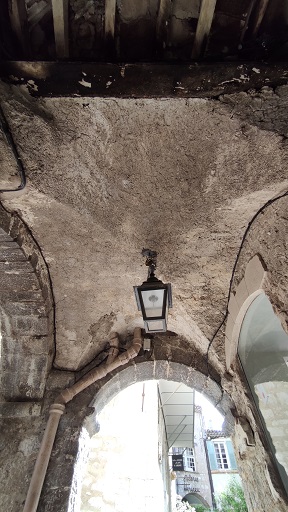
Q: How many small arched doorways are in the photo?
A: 1